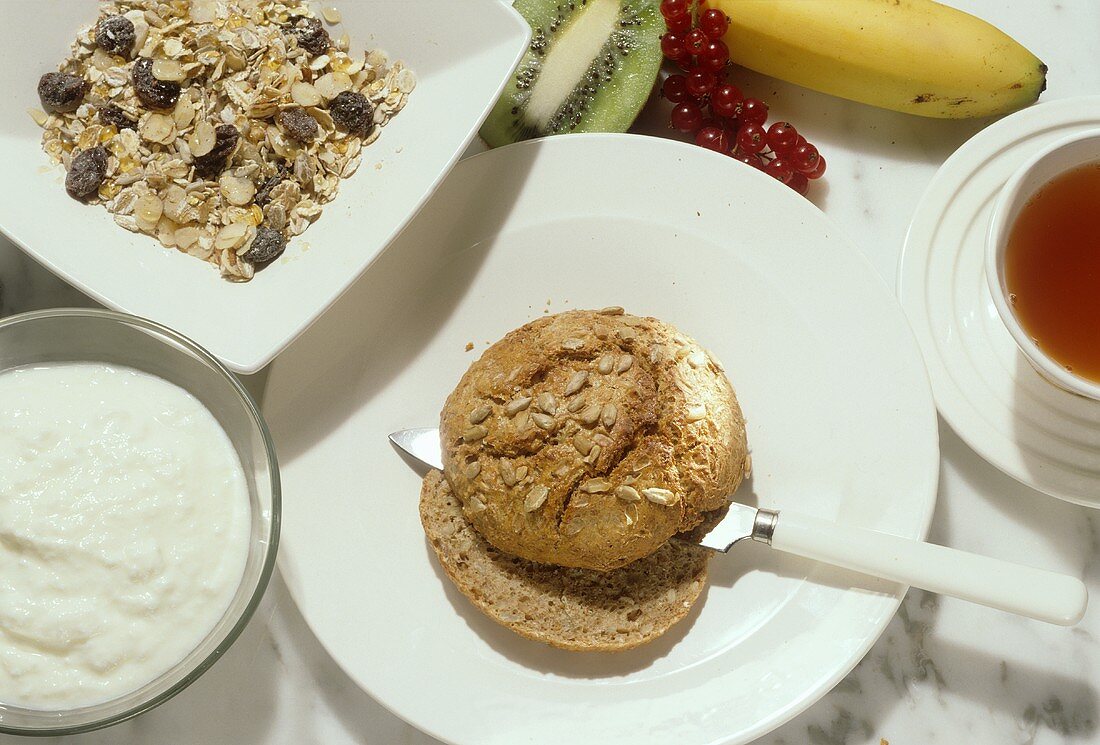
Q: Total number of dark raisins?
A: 11